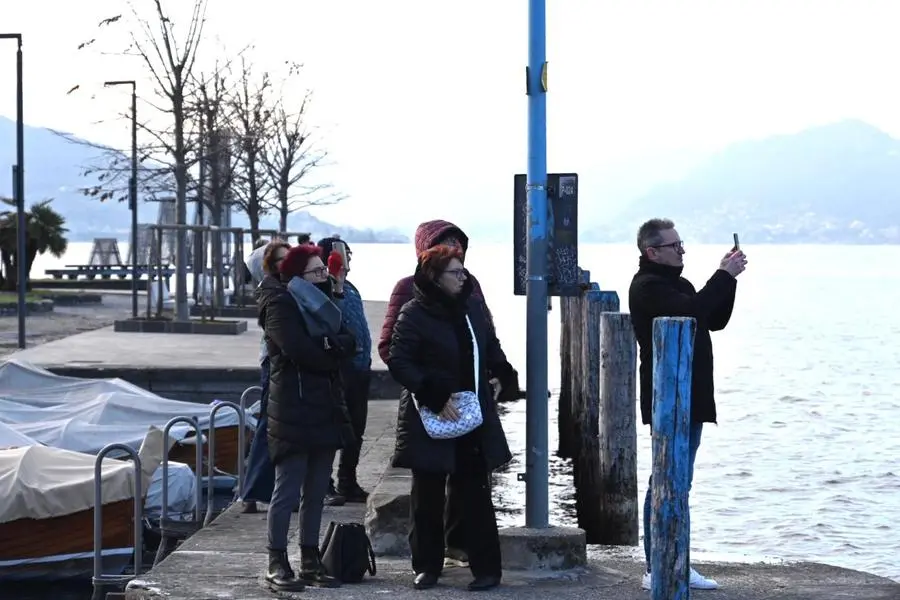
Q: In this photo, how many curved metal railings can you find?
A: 4